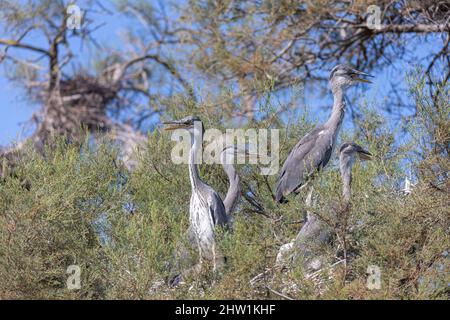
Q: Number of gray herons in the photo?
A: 4